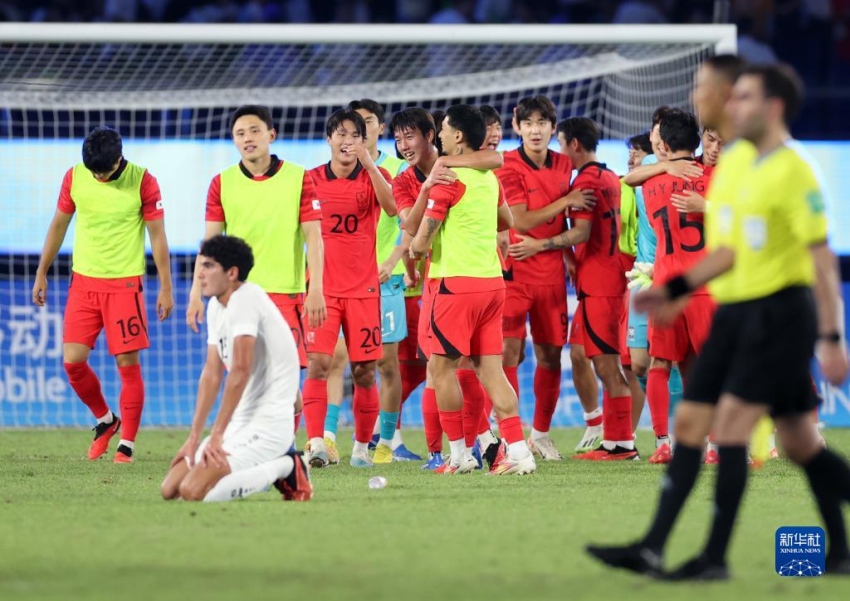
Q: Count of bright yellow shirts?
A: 2